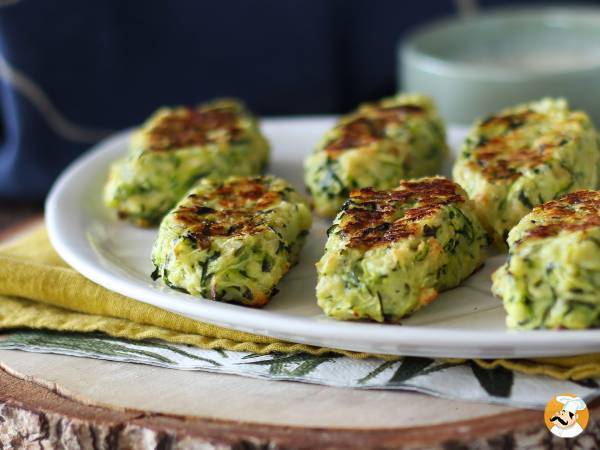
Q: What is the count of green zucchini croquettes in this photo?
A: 6